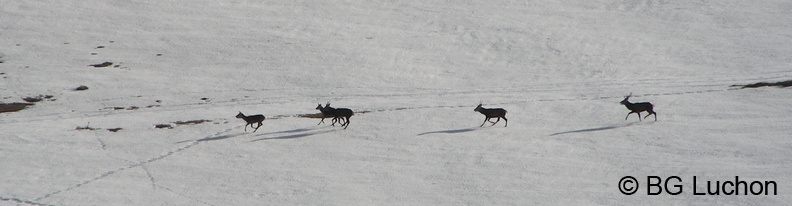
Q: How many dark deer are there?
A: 5